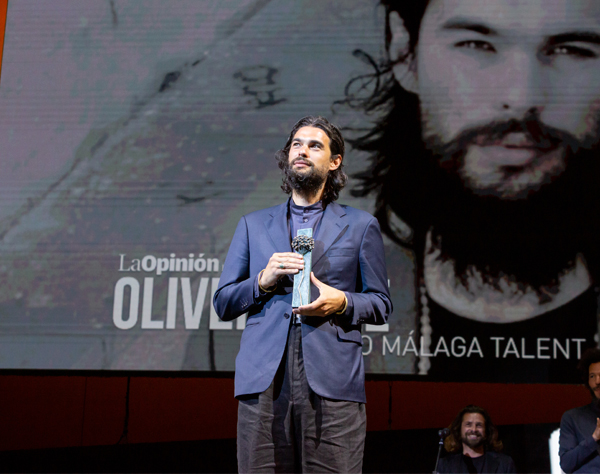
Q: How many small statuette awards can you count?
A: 1